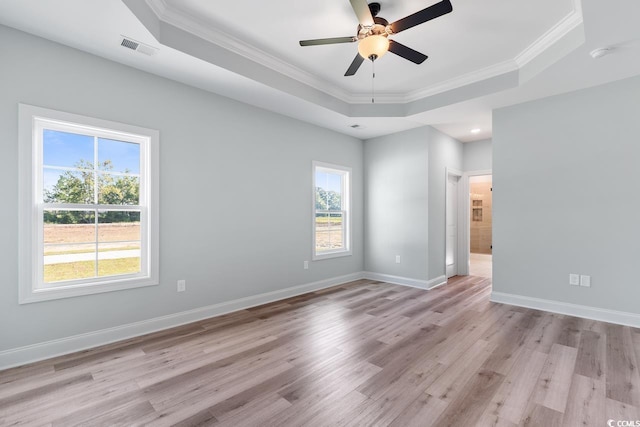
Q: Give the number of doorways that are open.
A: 1